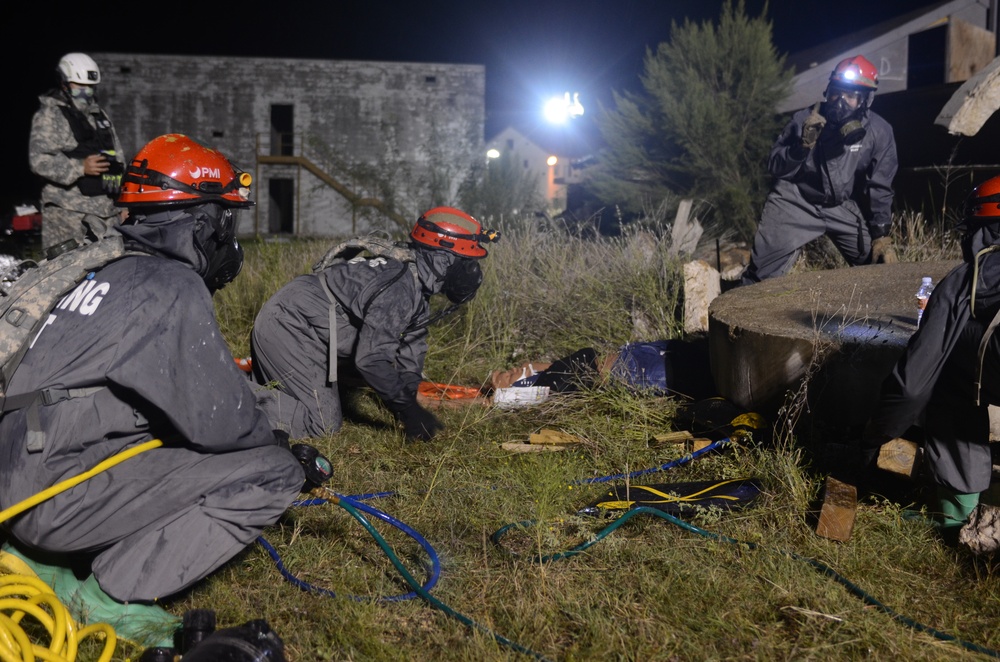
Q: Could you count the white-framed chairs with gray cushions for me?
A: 0